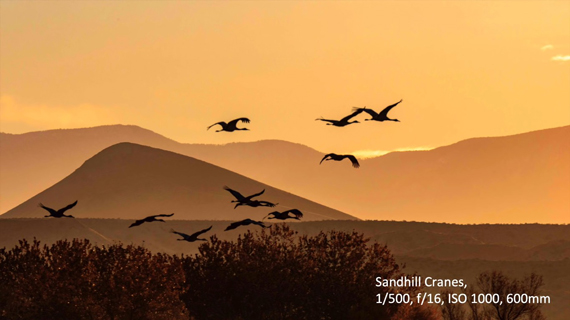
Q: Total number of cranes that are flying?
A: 11